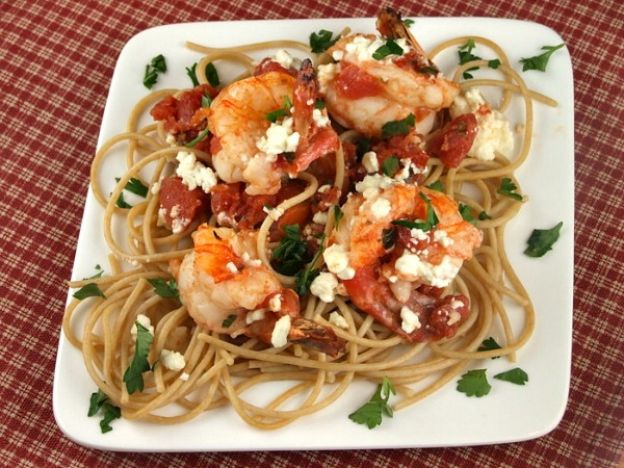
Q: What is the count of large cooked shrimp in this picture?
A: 4